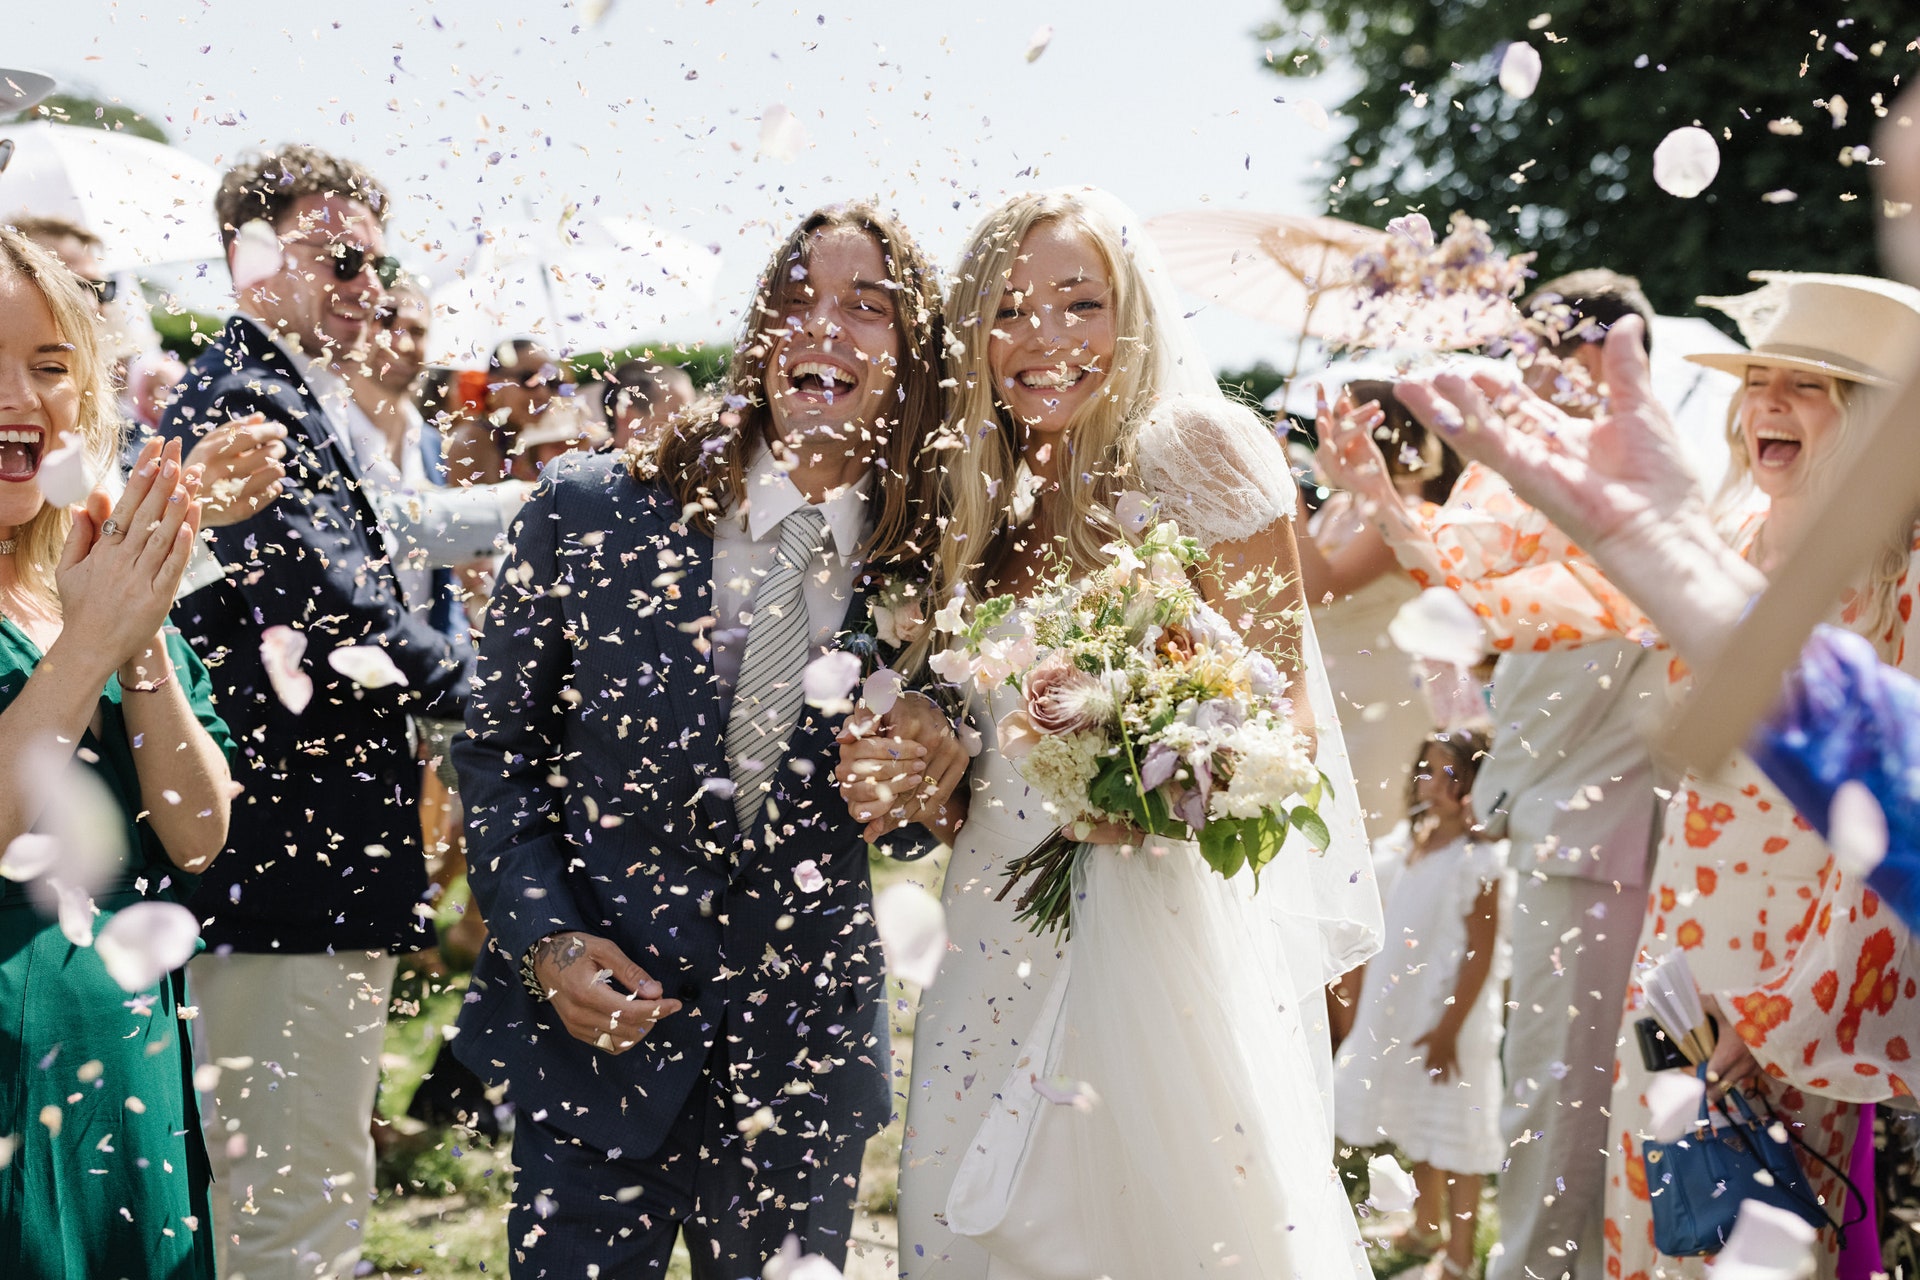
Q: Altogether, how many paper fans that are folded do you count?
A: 1